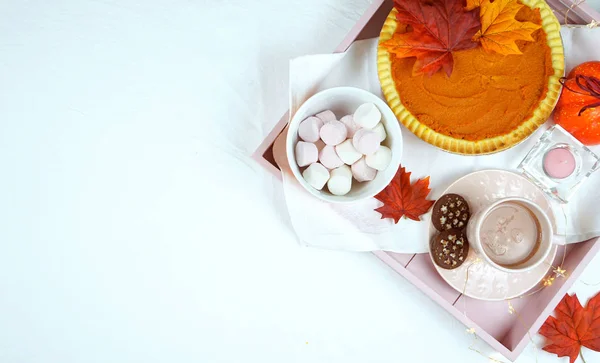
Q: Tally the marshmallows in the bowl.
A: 14